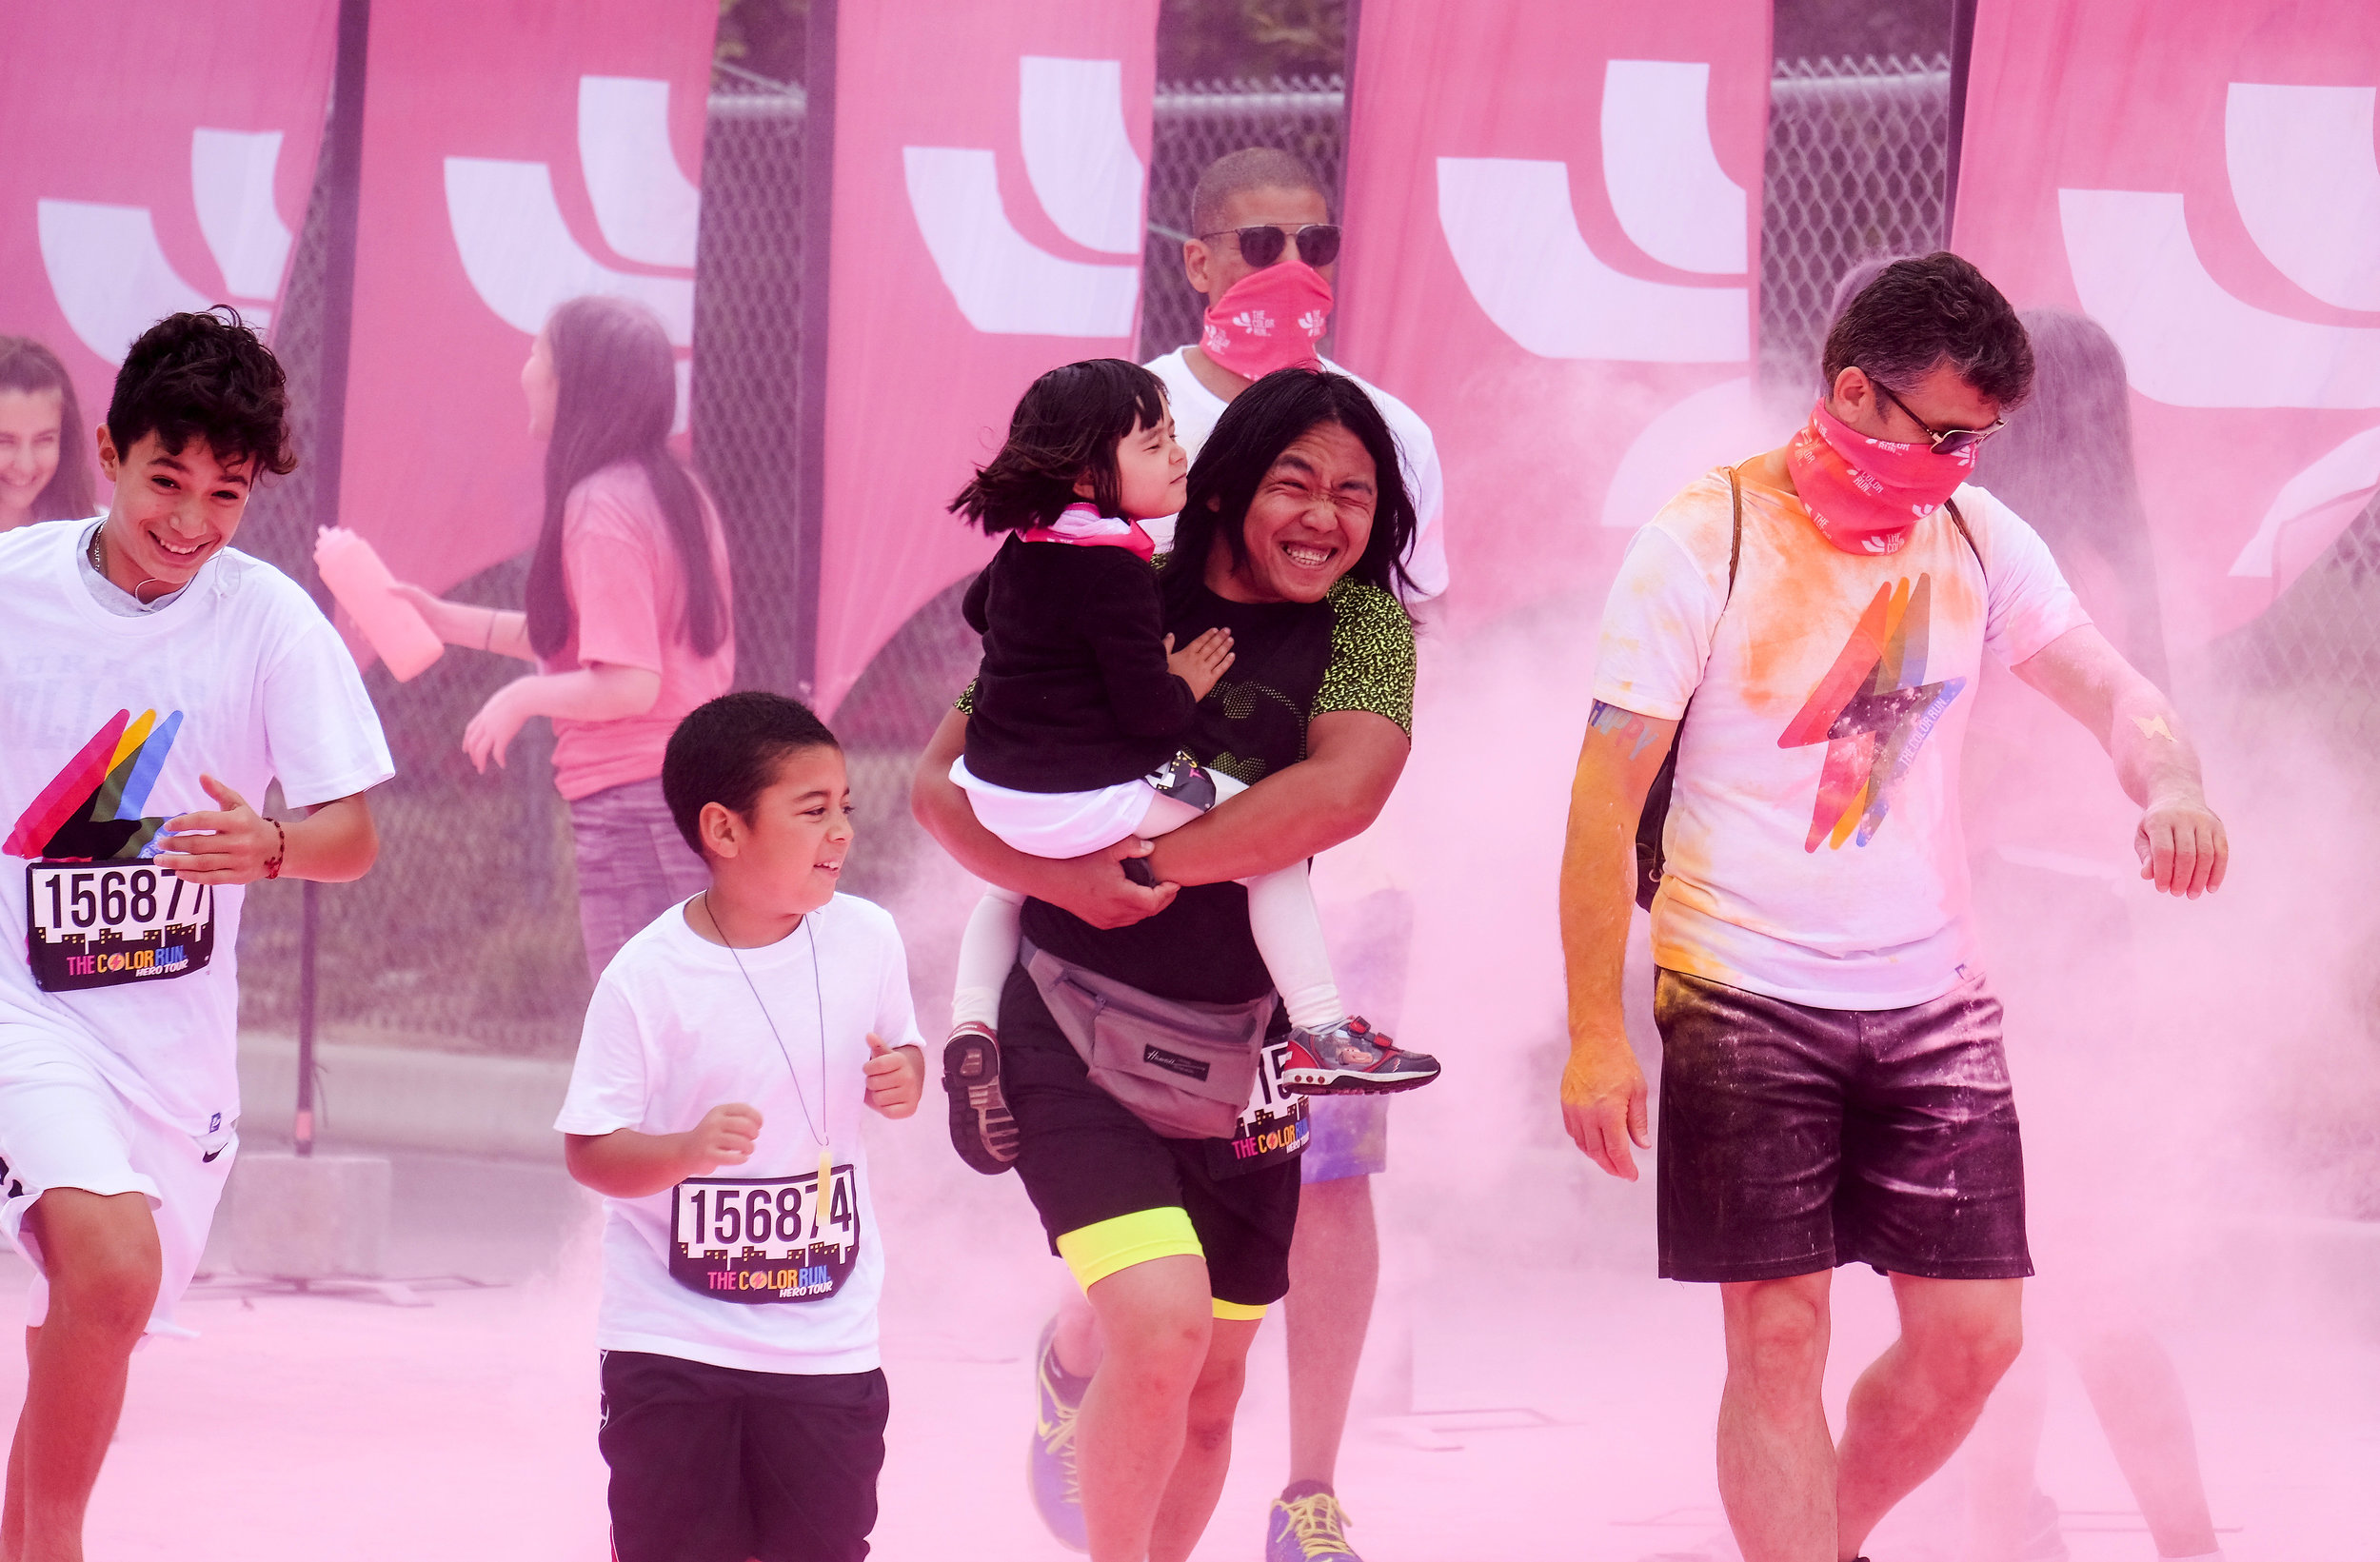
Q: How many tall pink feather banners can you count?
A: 5